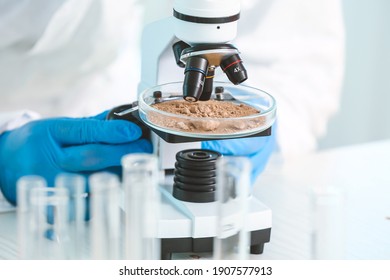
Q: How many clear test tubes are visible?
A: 7